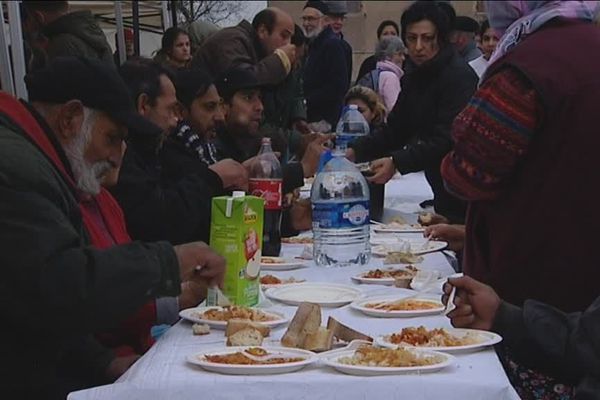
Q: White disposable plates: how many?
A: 12